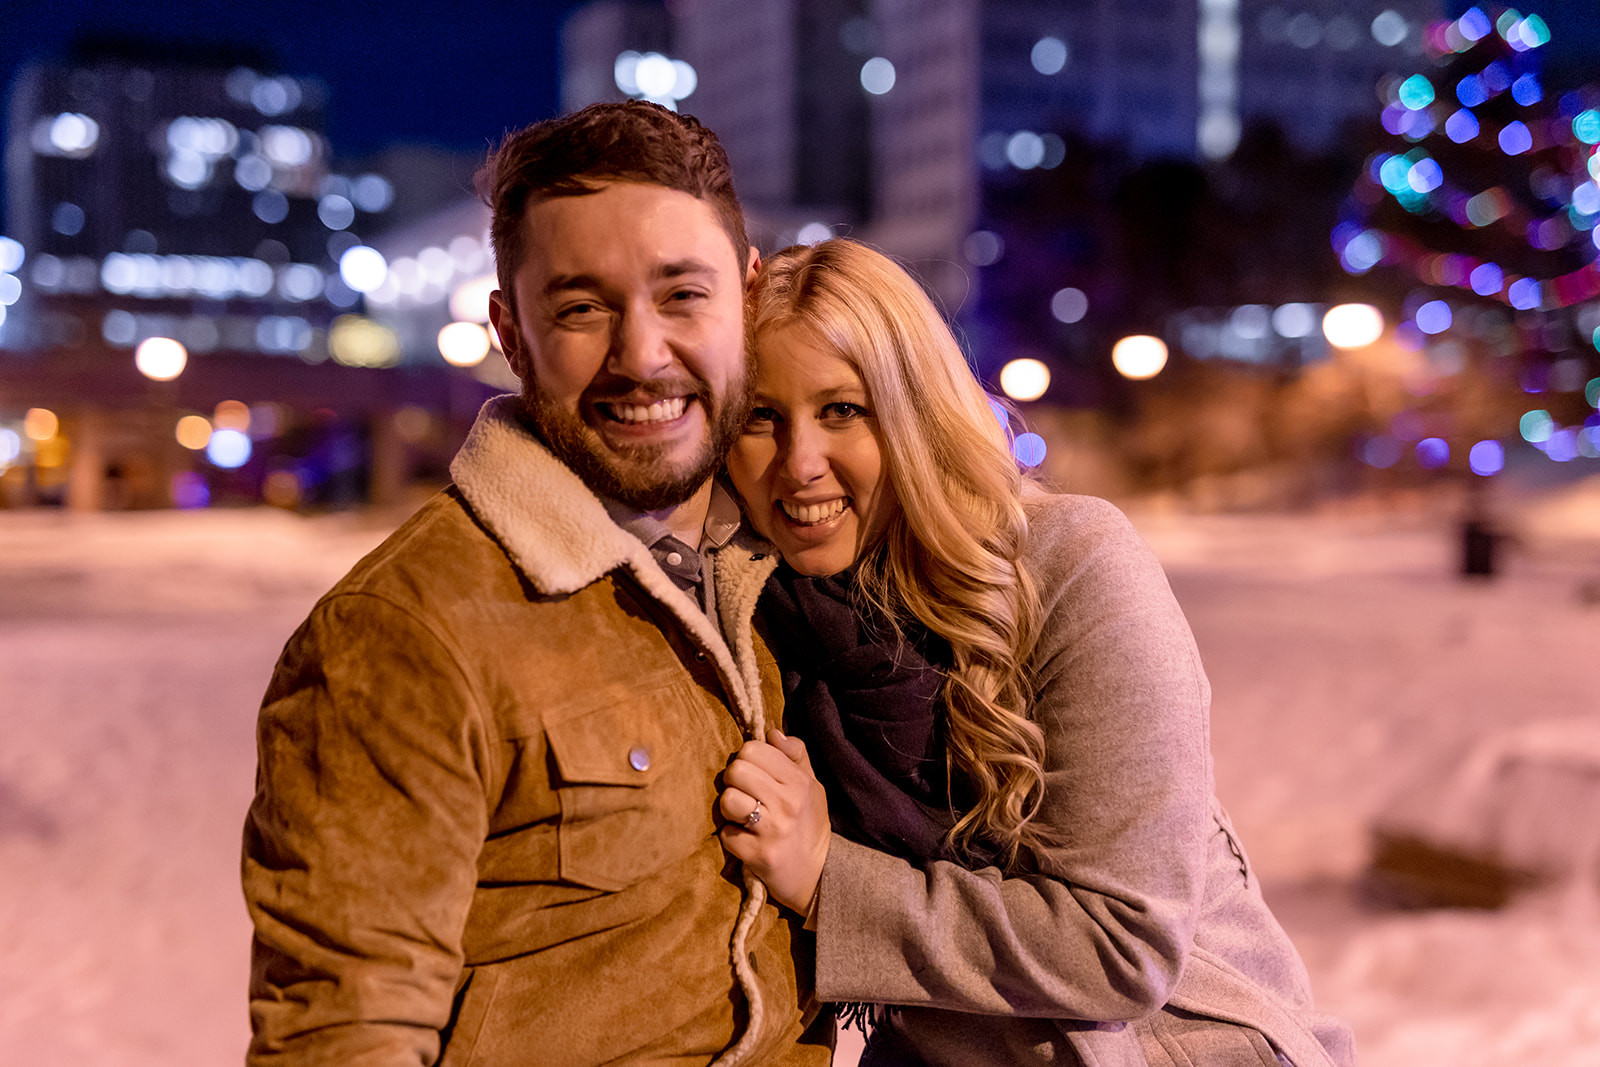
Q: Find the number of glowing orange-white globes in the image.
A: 5